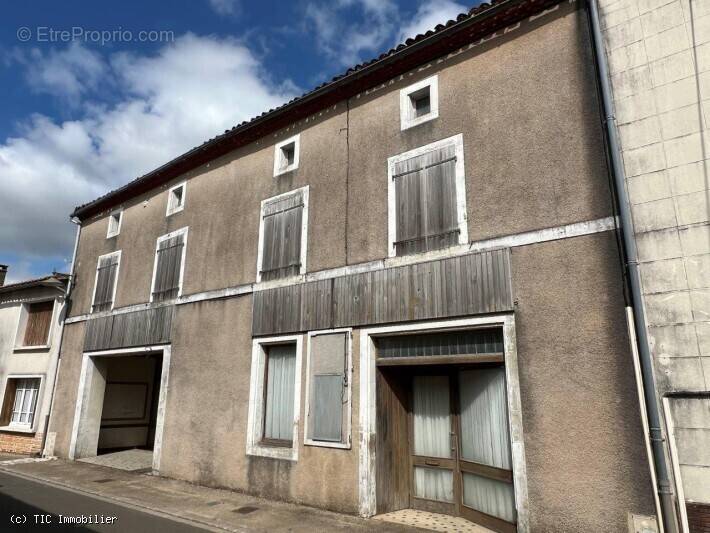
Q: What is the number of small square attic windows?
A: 4